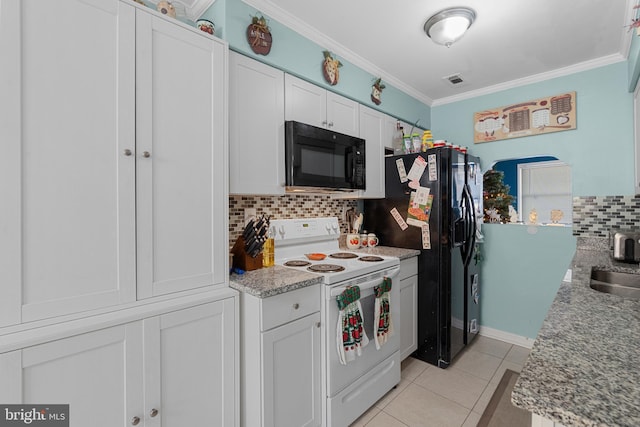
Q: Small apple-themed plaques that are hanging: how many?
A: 3